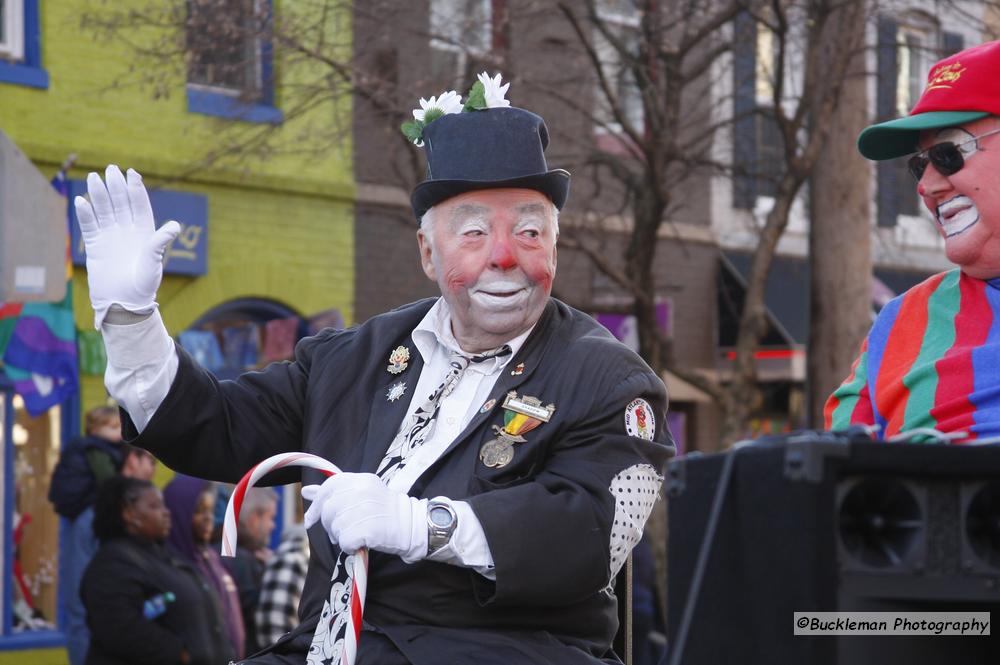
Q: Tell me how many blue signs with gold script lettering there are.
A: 1